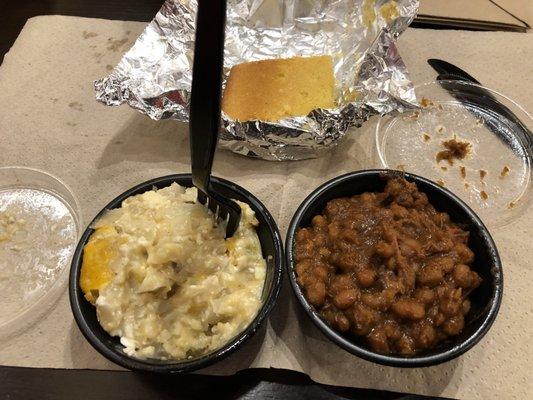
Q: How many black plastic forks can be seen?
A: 1